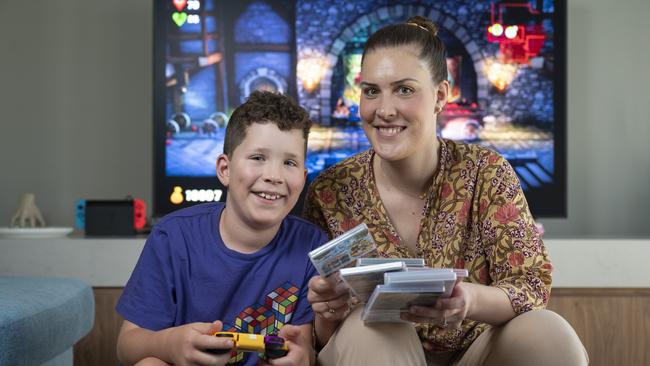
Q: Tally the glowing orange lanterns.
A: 2